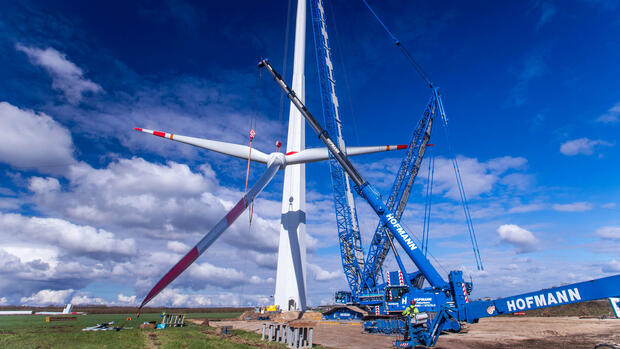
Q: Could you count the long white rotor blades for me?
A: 3